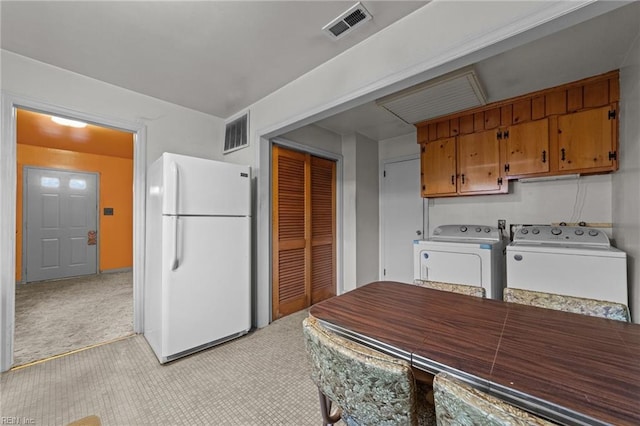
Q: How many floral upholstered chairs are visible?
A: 4